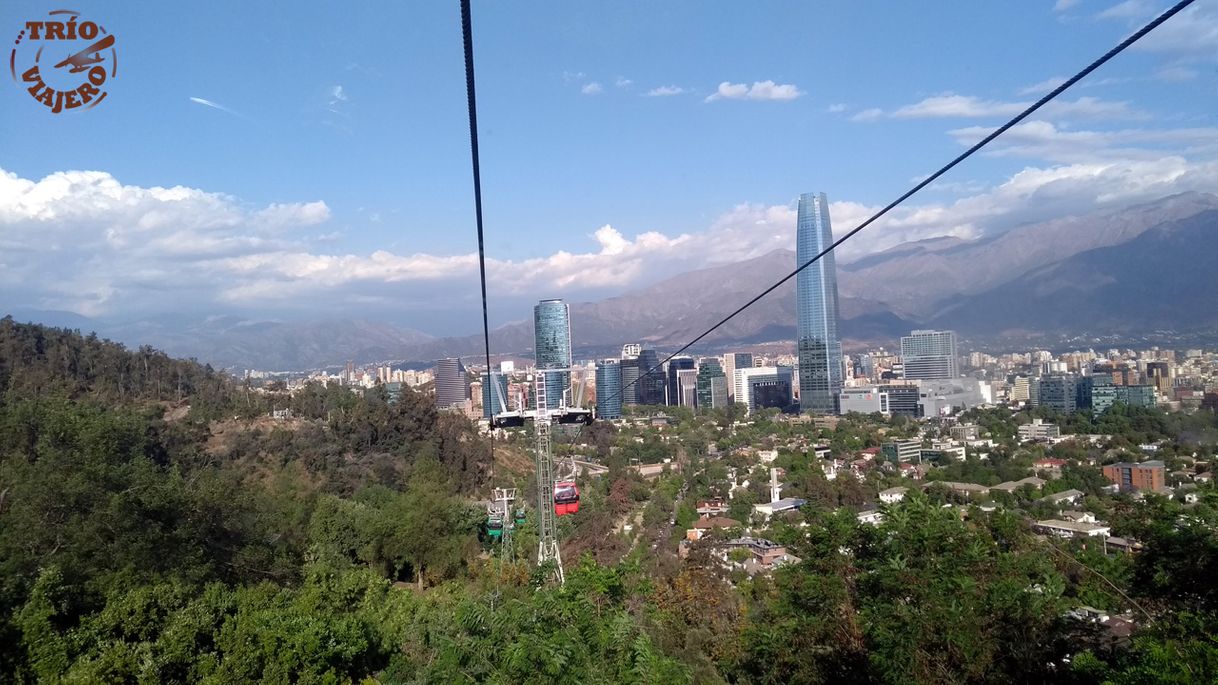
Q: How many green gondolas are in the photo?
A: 2